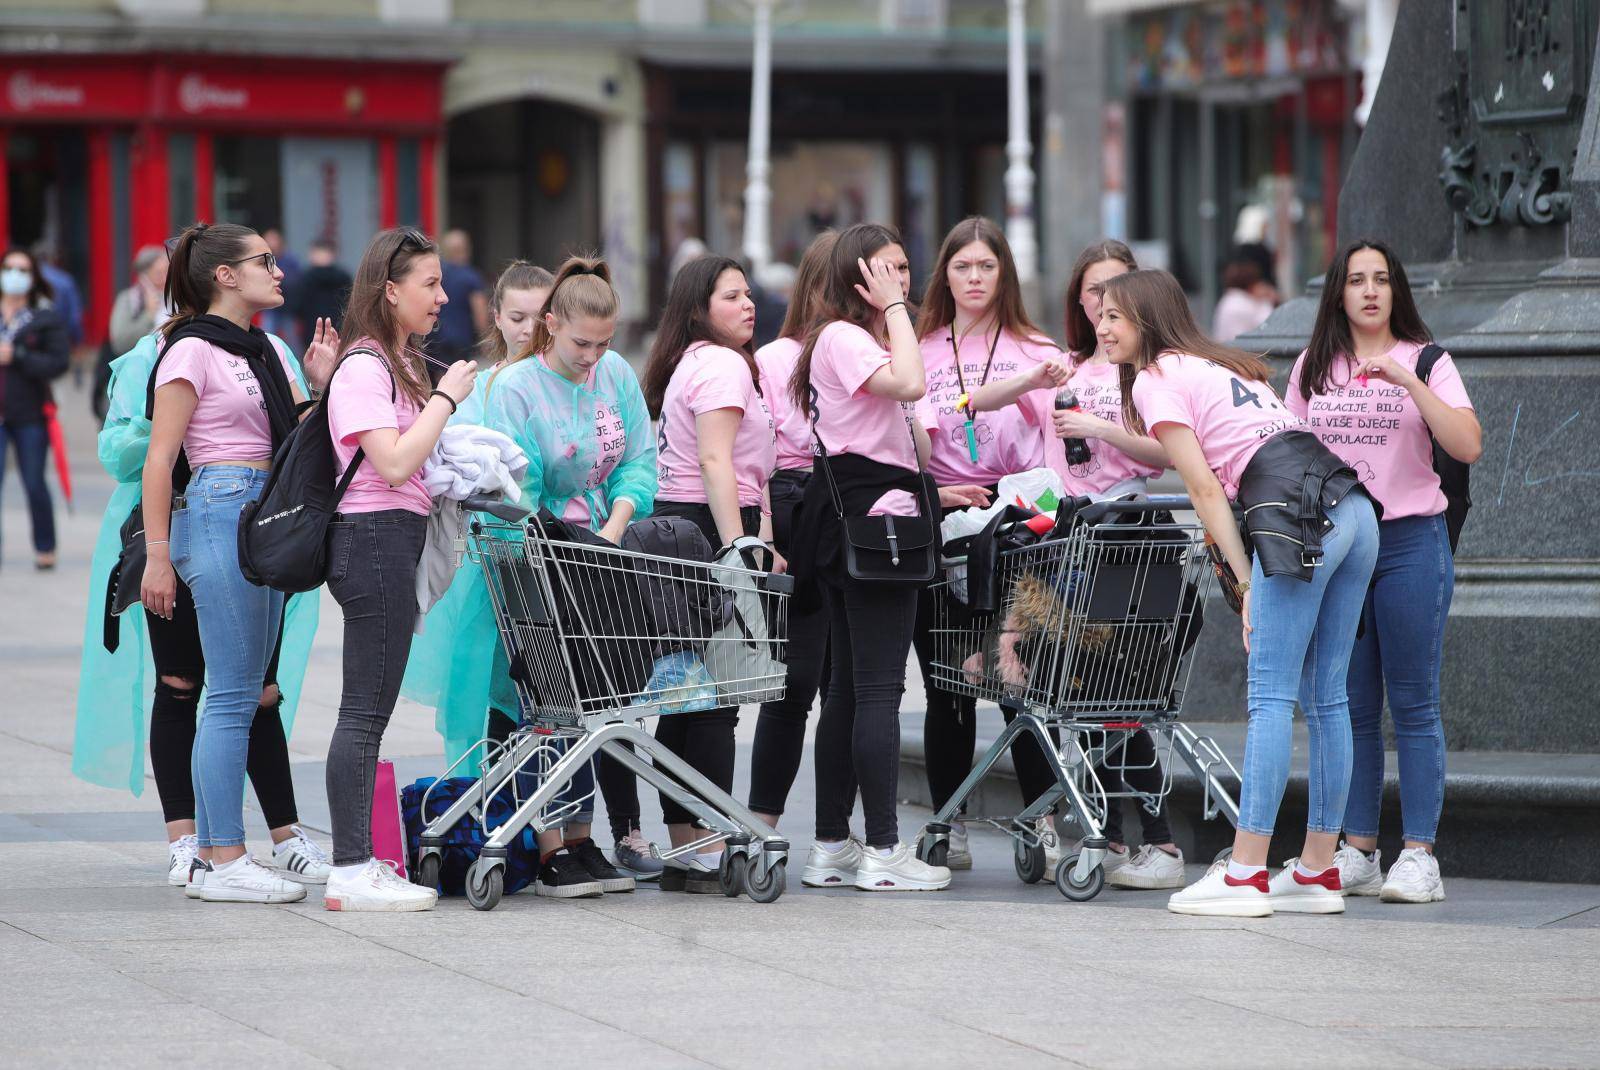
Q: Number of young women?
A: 12